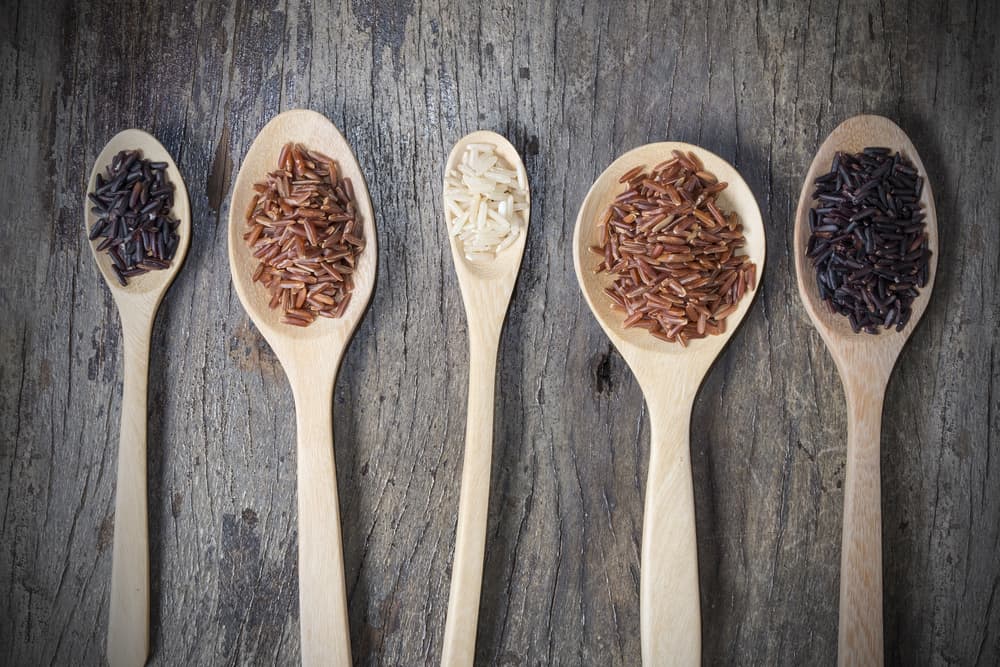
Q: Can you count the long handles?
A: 5